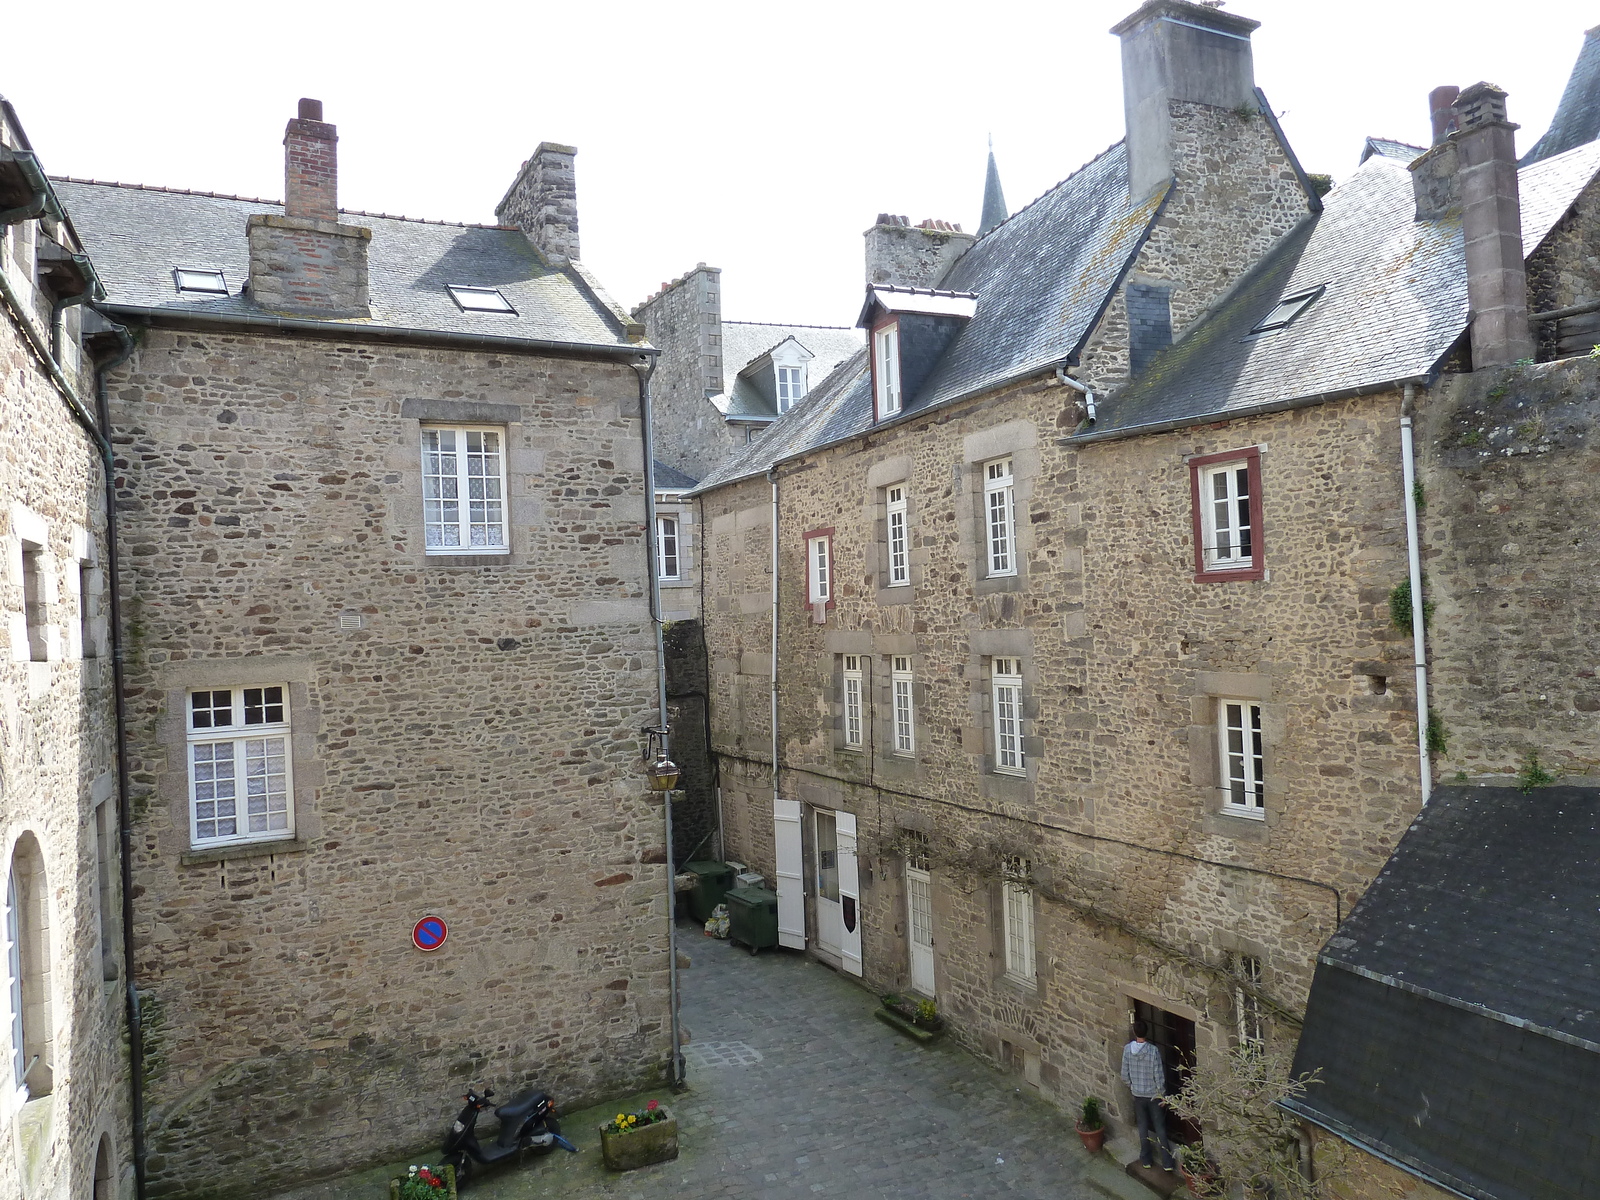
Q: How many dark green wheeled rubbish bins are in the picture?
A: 2